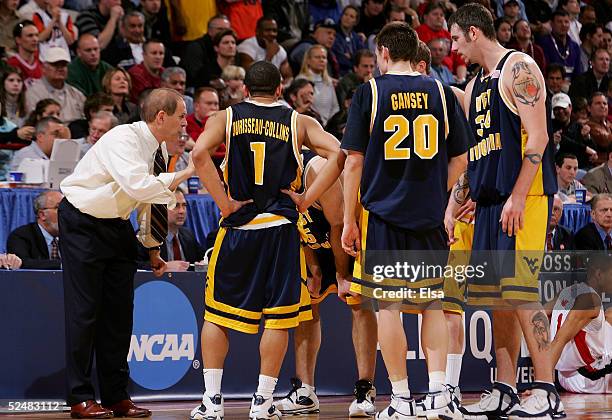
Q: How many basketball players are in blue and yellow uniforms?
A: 5